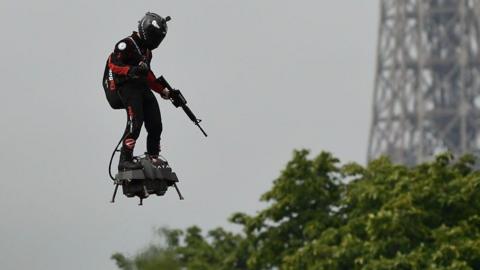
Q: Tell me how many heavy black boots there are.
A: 2